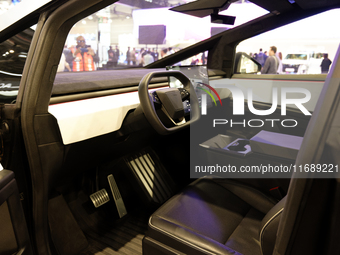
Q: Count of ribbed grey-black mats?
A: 2